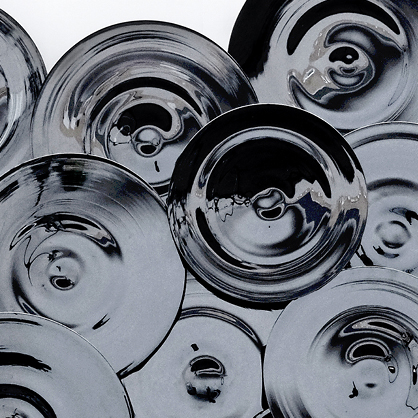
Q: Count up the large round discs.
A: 9